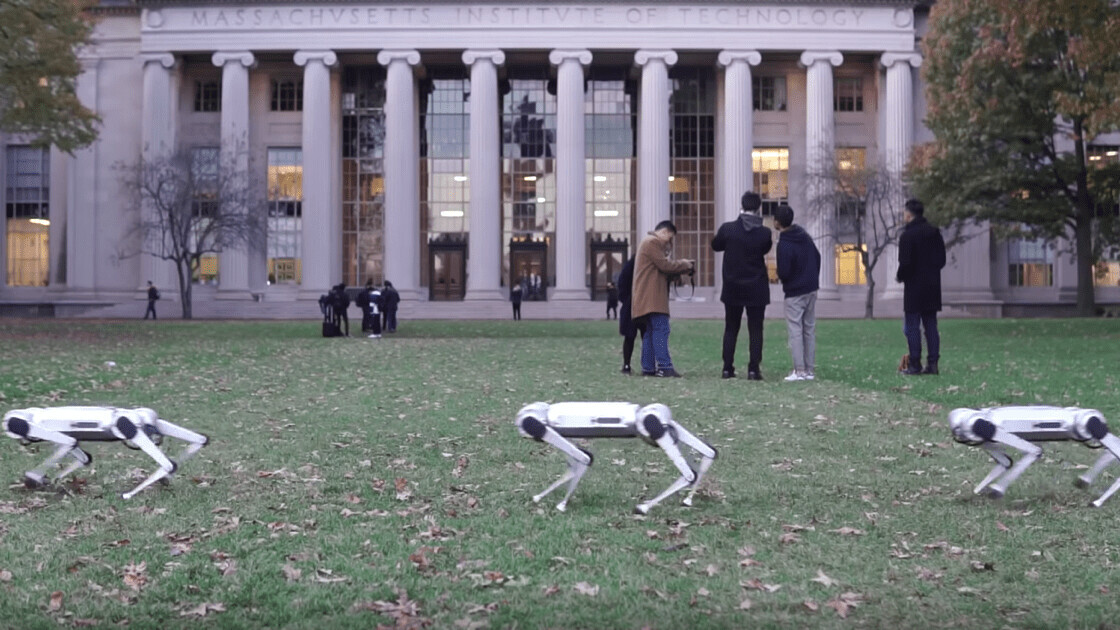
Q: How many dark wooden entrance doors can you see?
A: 3